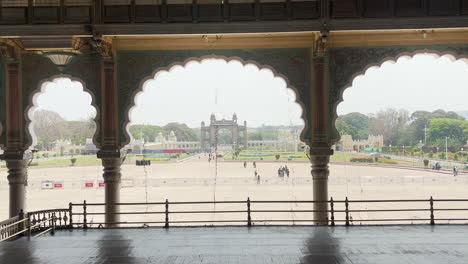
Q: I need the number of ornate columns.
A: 3